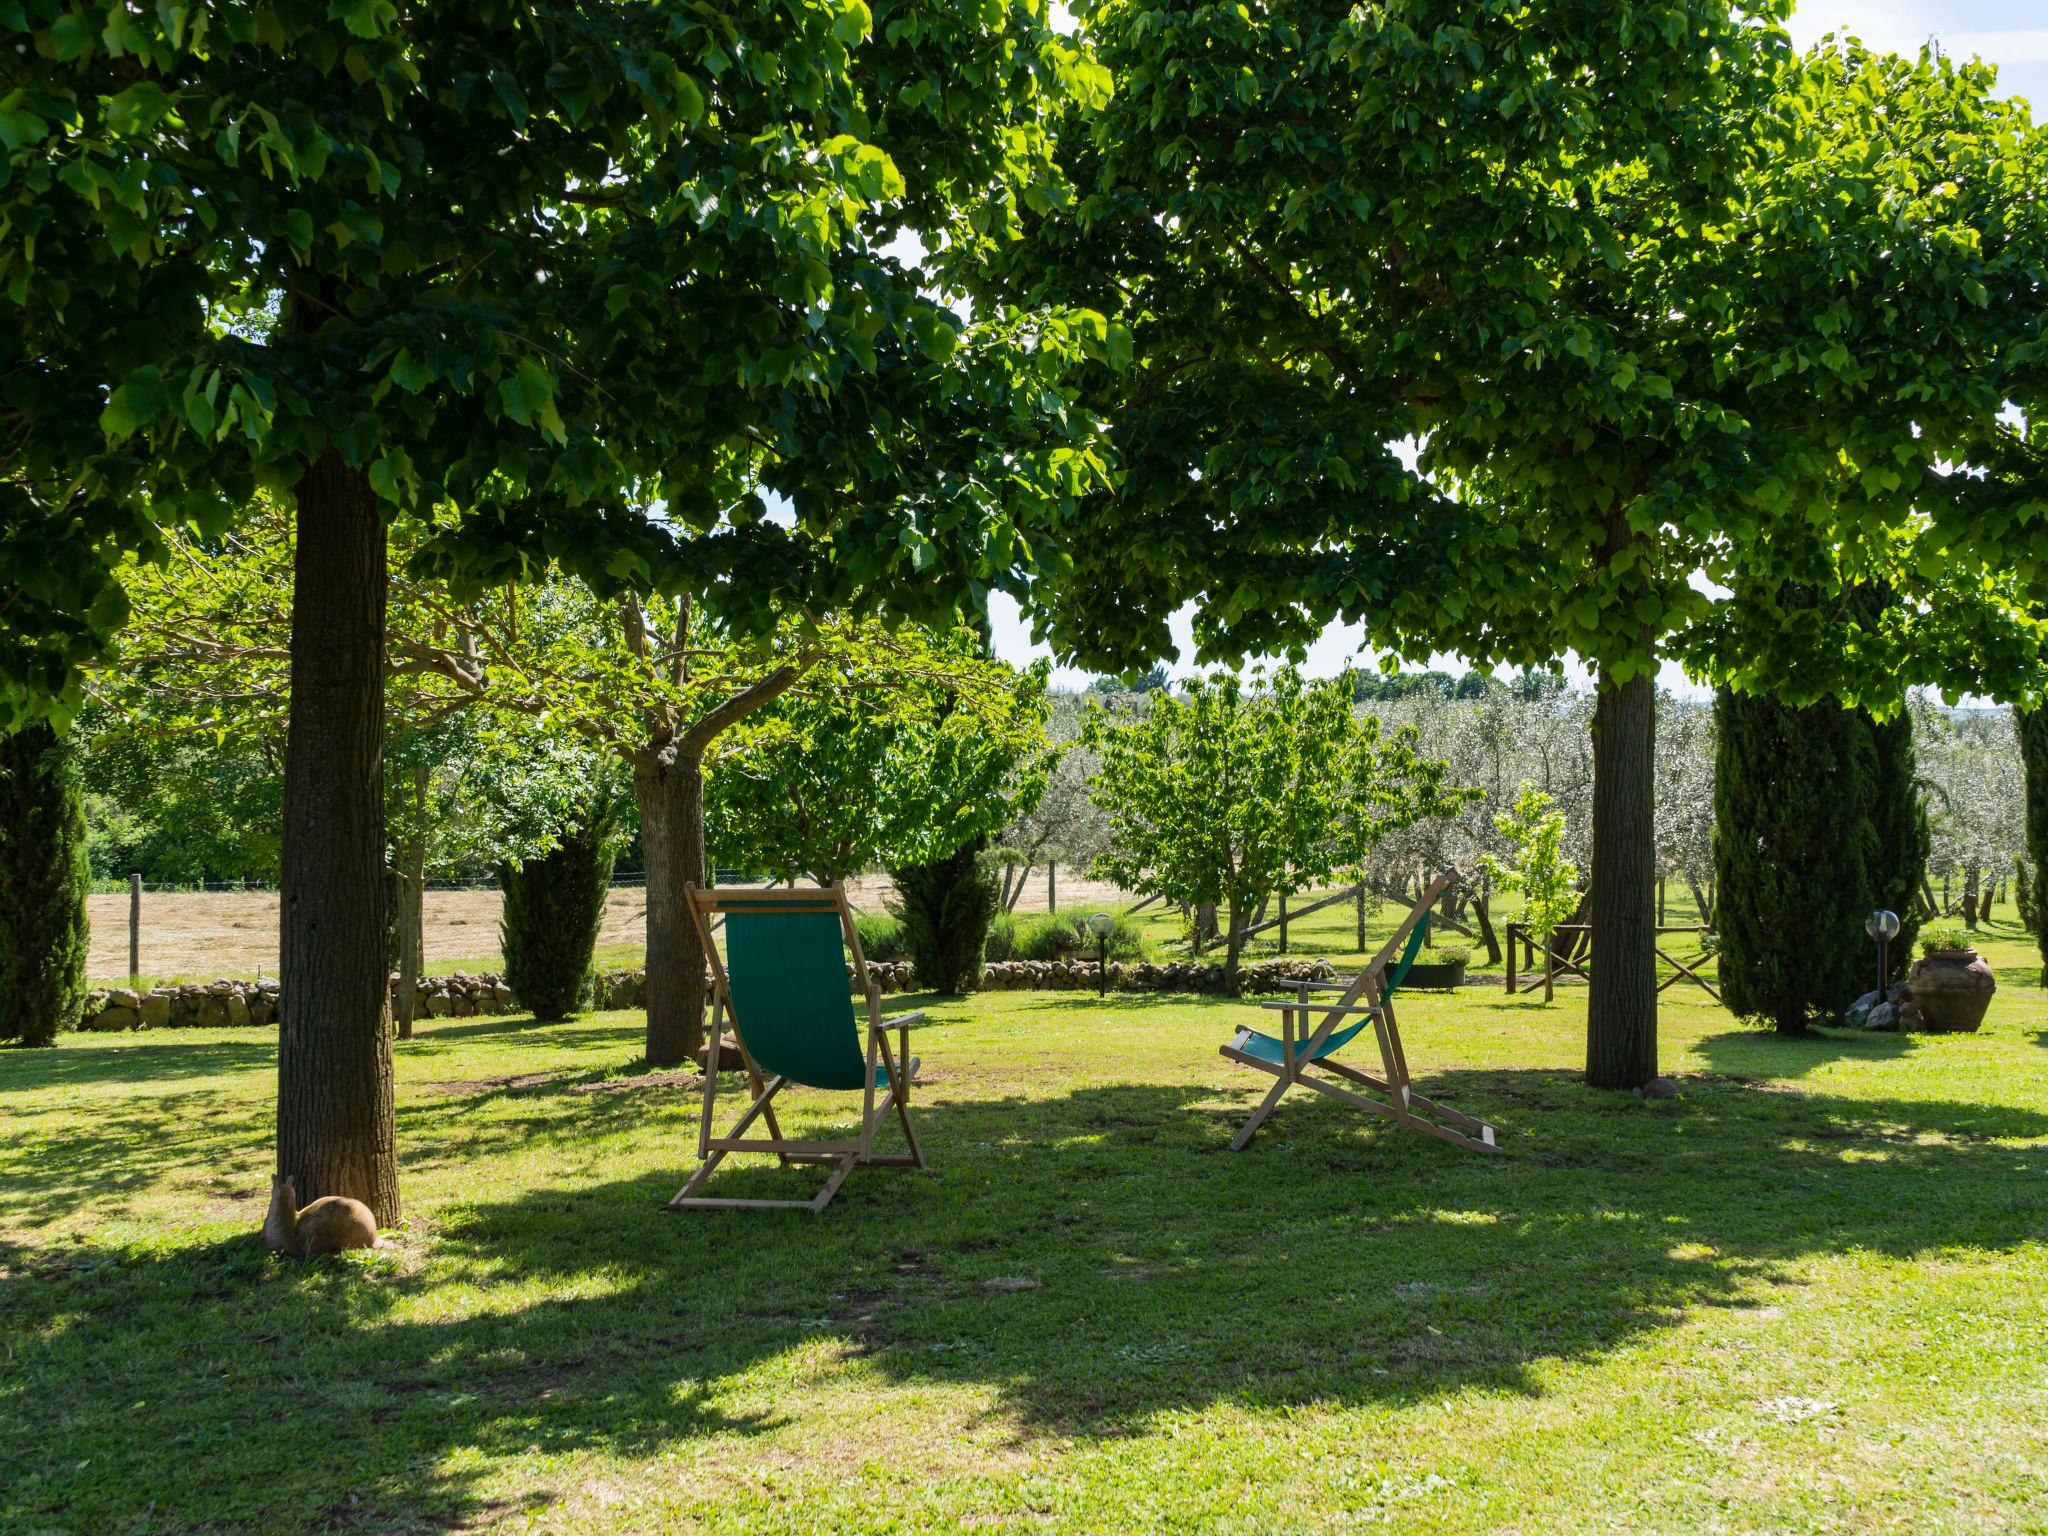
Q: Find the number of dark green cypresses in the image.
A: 6